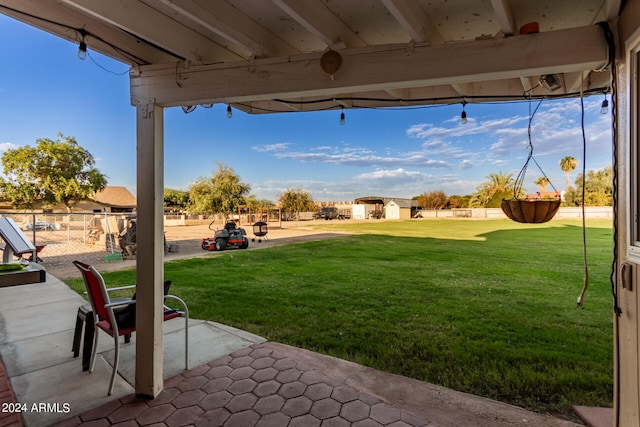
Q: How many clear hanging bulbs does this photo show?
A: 5